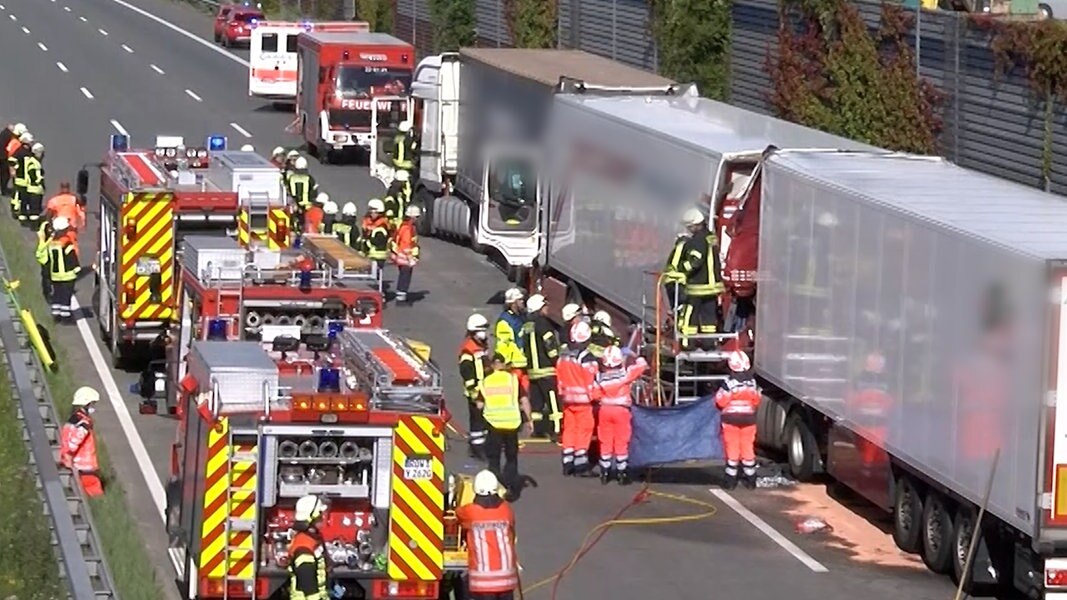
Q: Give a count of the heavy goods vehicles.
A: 3